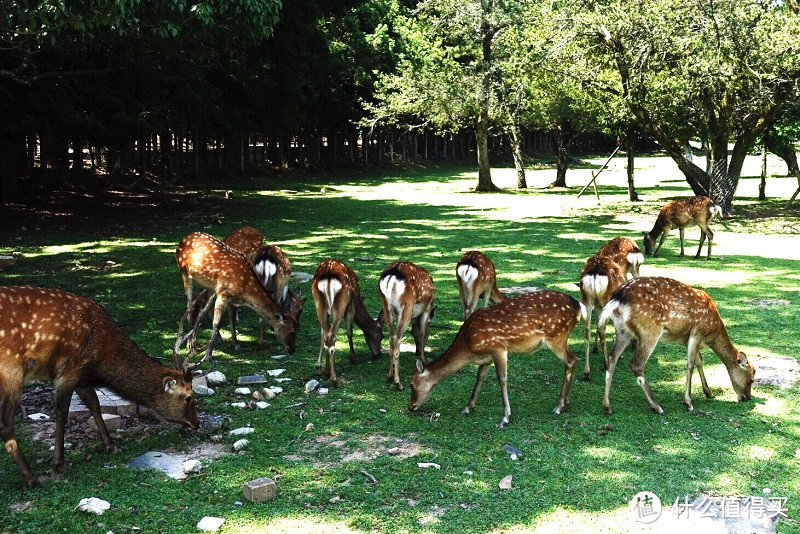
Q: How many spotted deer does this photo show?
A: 12